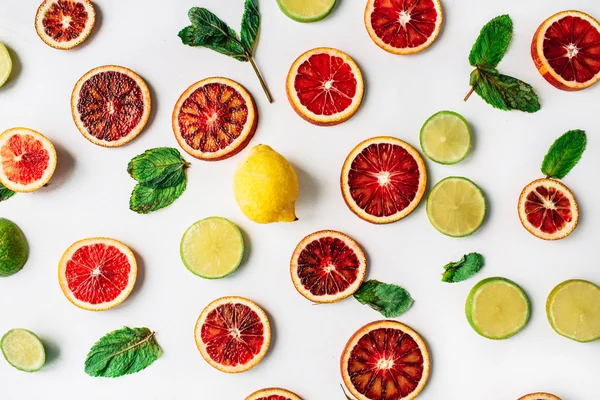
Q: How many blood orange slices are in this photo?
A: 15